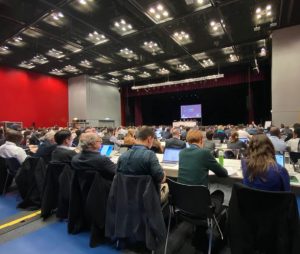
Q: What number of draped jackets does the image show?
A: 5